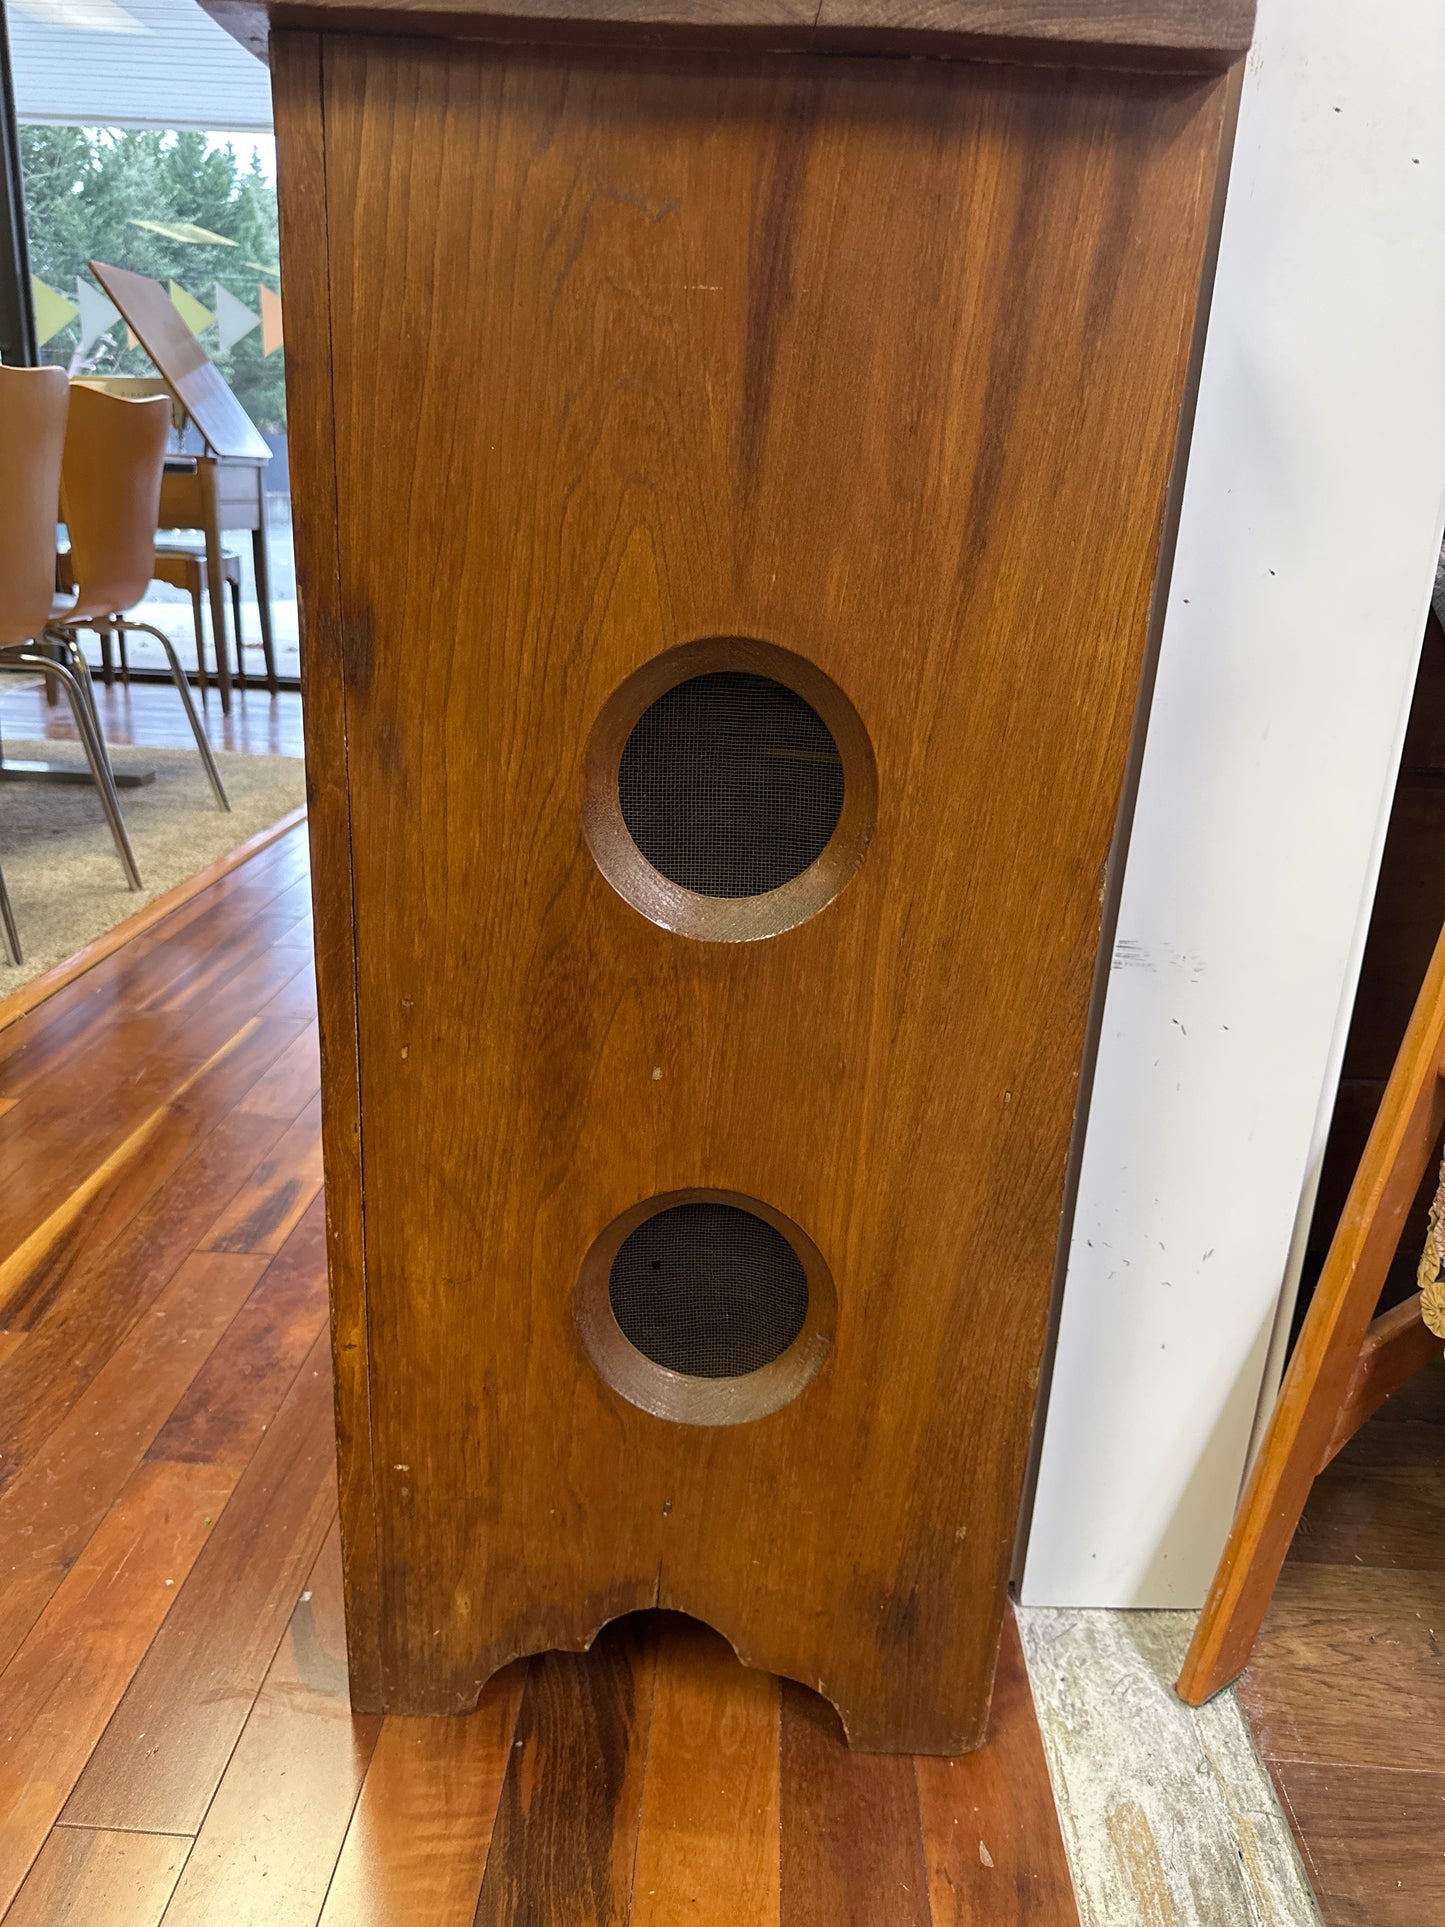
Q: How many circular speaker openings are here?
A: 2